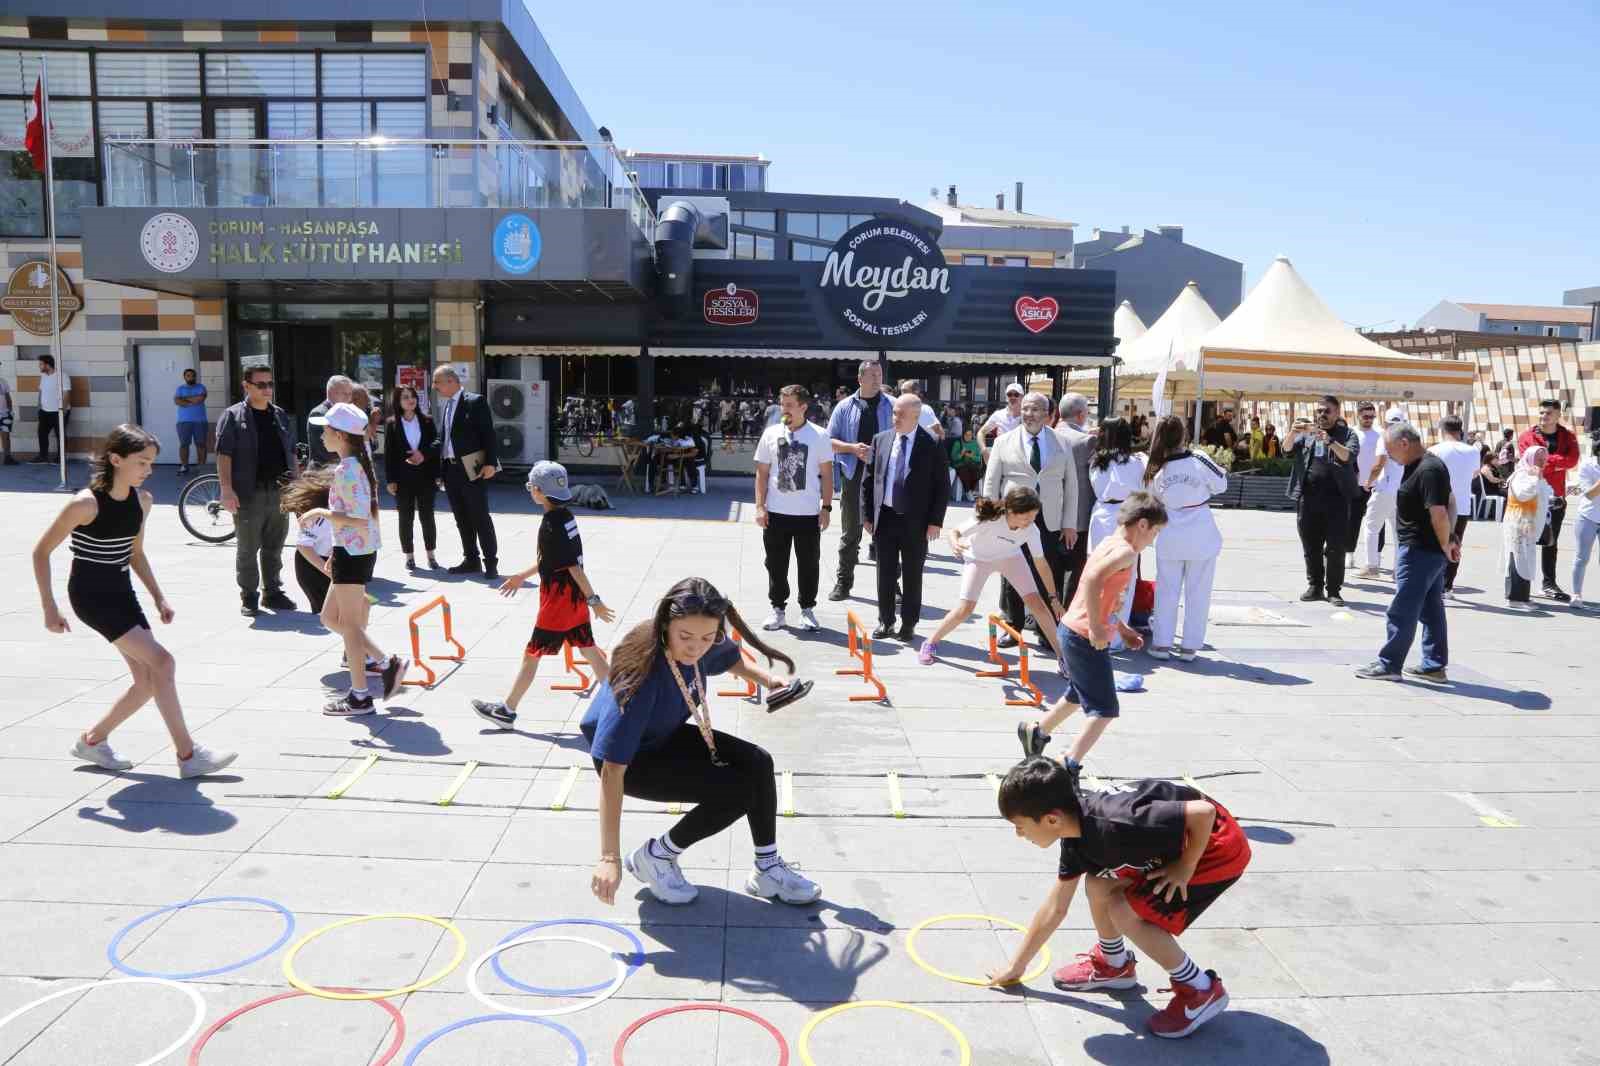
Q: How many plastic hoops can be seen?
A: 10